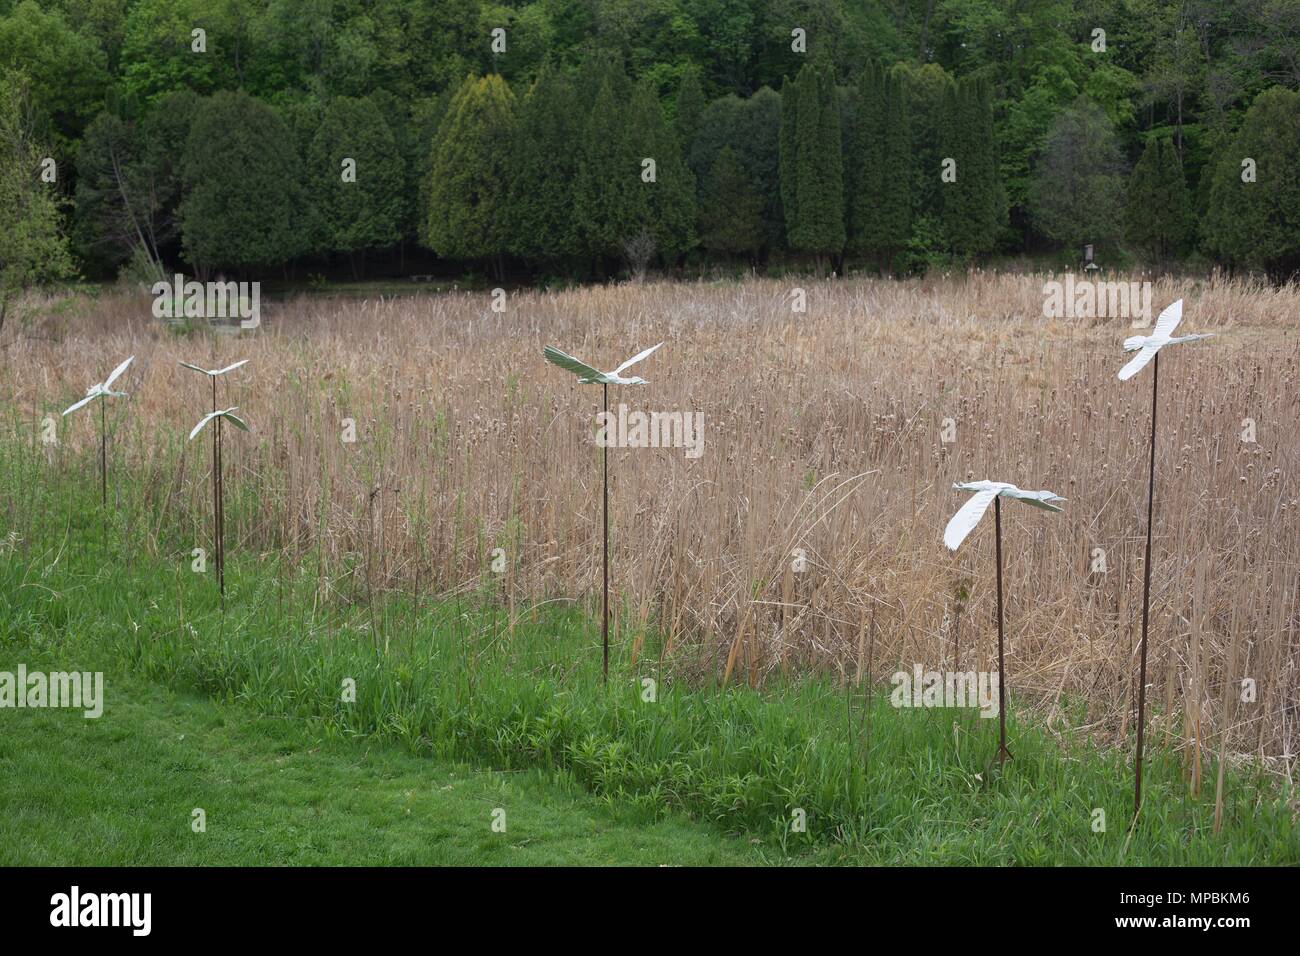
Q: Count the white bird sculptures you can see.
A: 6